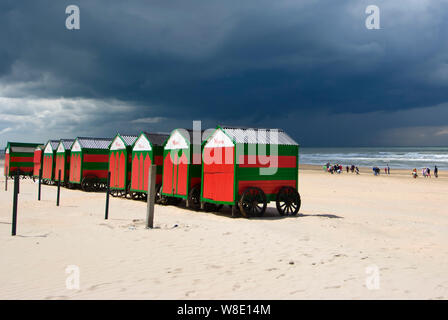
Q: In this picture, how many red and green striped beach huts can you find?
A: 9